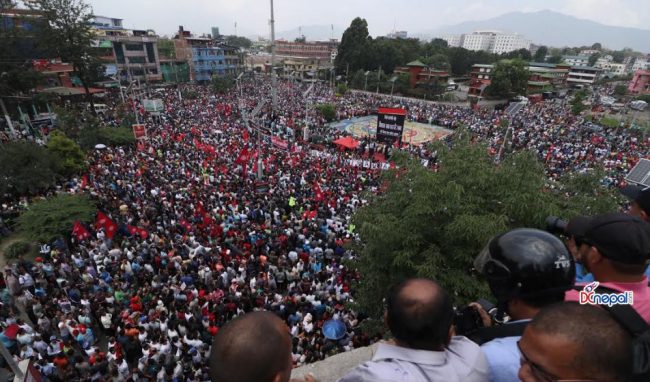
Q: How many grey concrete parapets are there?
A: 1